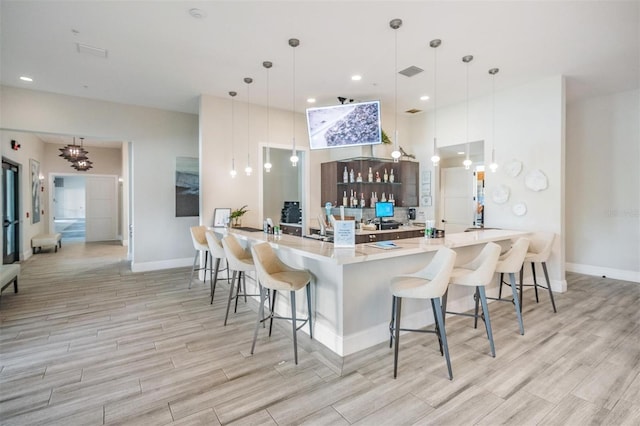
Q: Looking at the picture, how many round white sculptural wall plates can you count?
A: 4